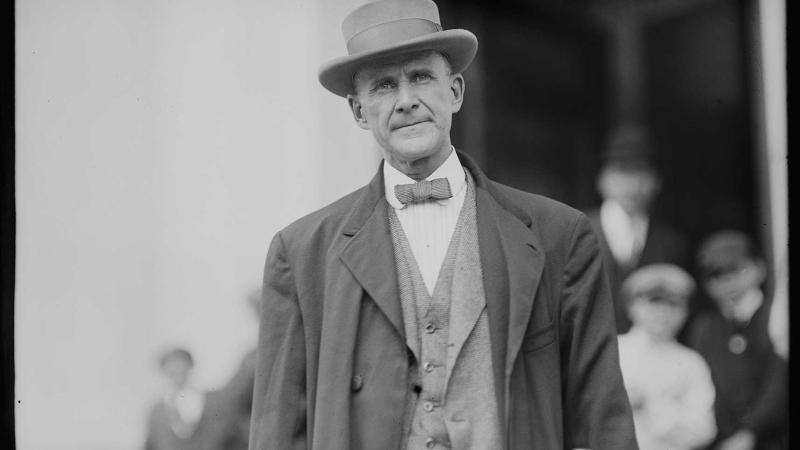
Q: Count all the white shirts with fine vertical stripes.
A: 1